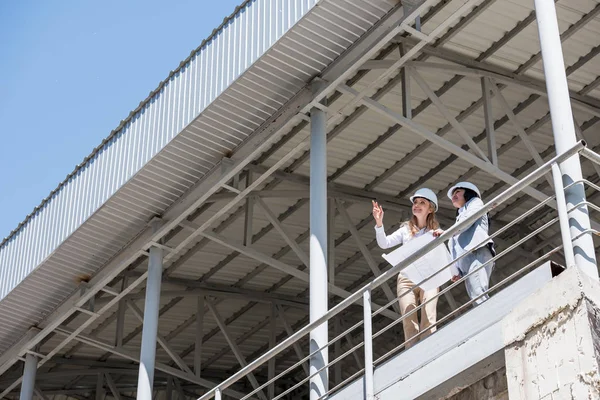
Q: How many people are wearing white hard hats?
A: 2